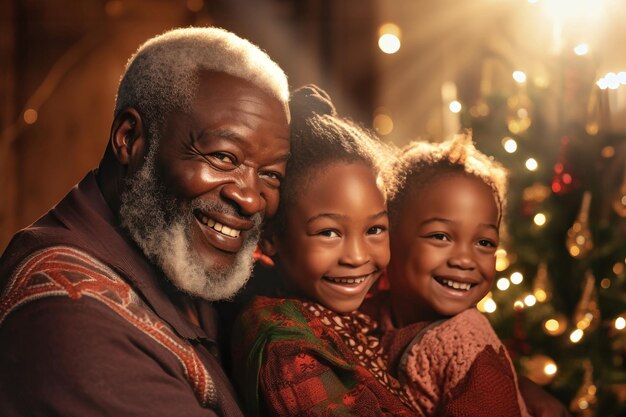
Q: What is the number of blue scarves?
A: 0